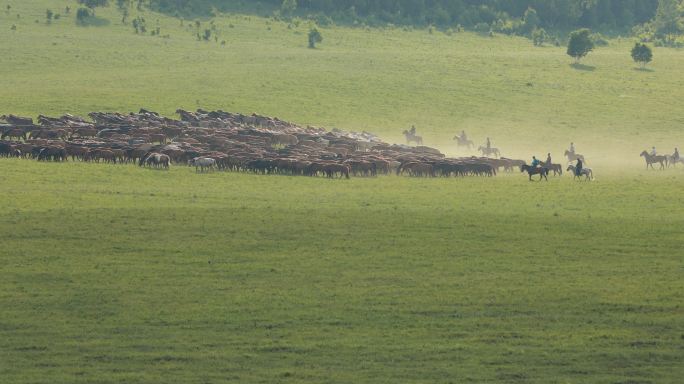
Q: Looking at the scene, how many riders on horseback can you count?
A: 9